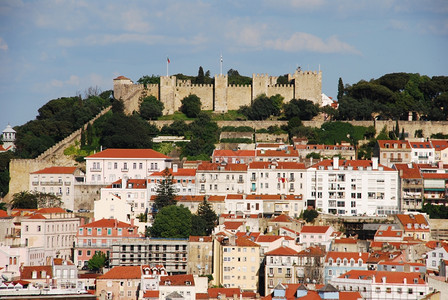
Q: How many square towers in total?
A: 4